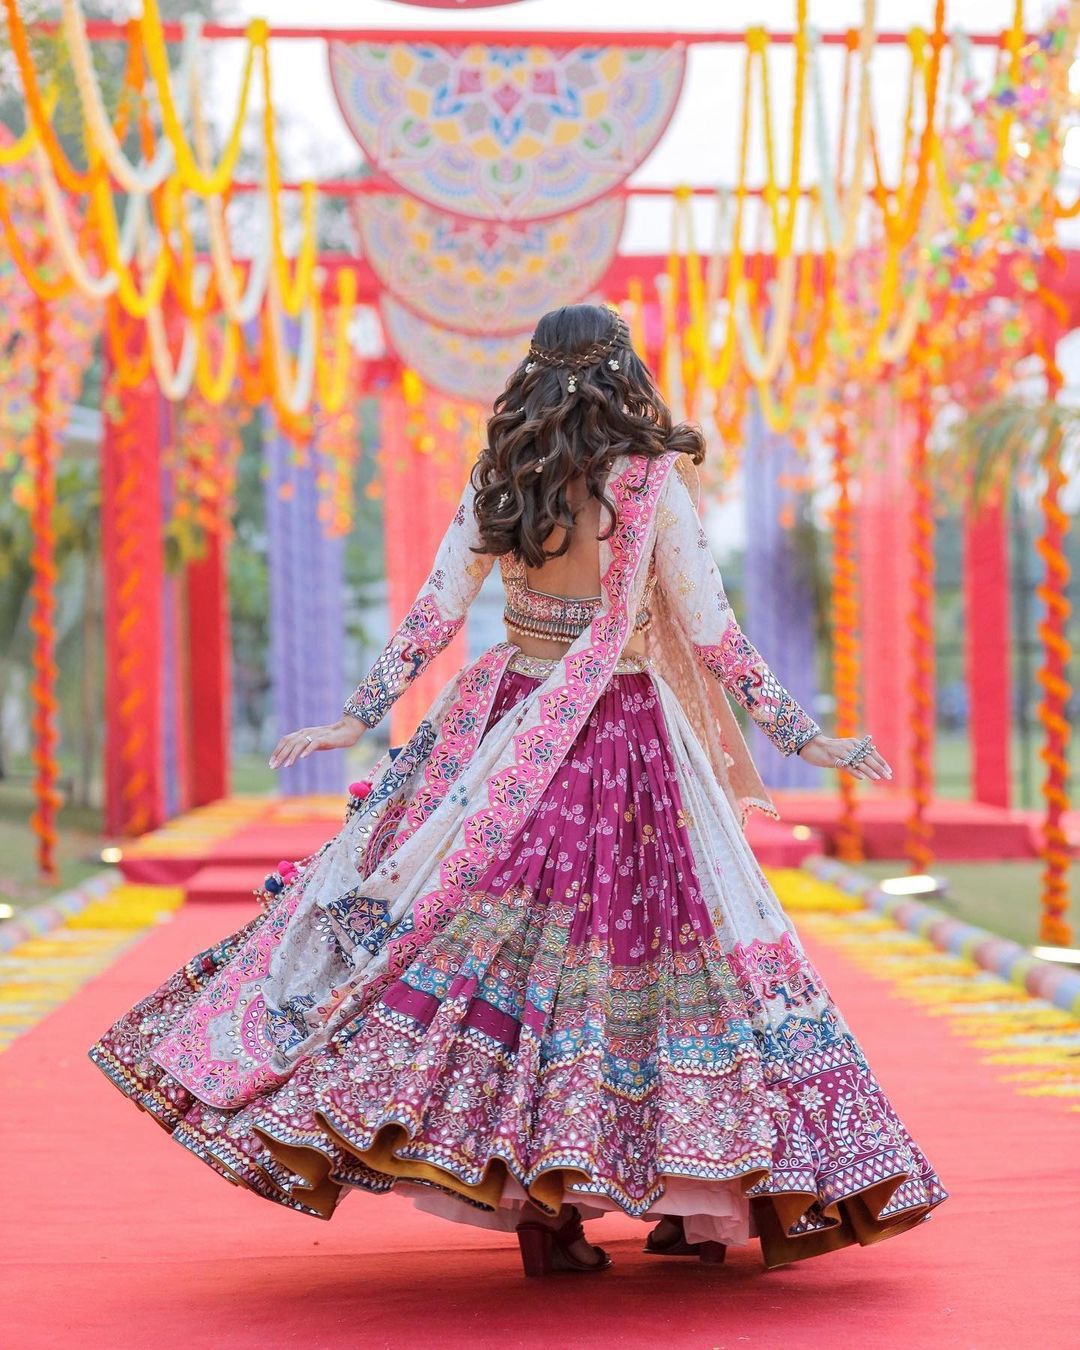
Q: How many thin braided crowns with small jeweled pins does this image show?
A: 1